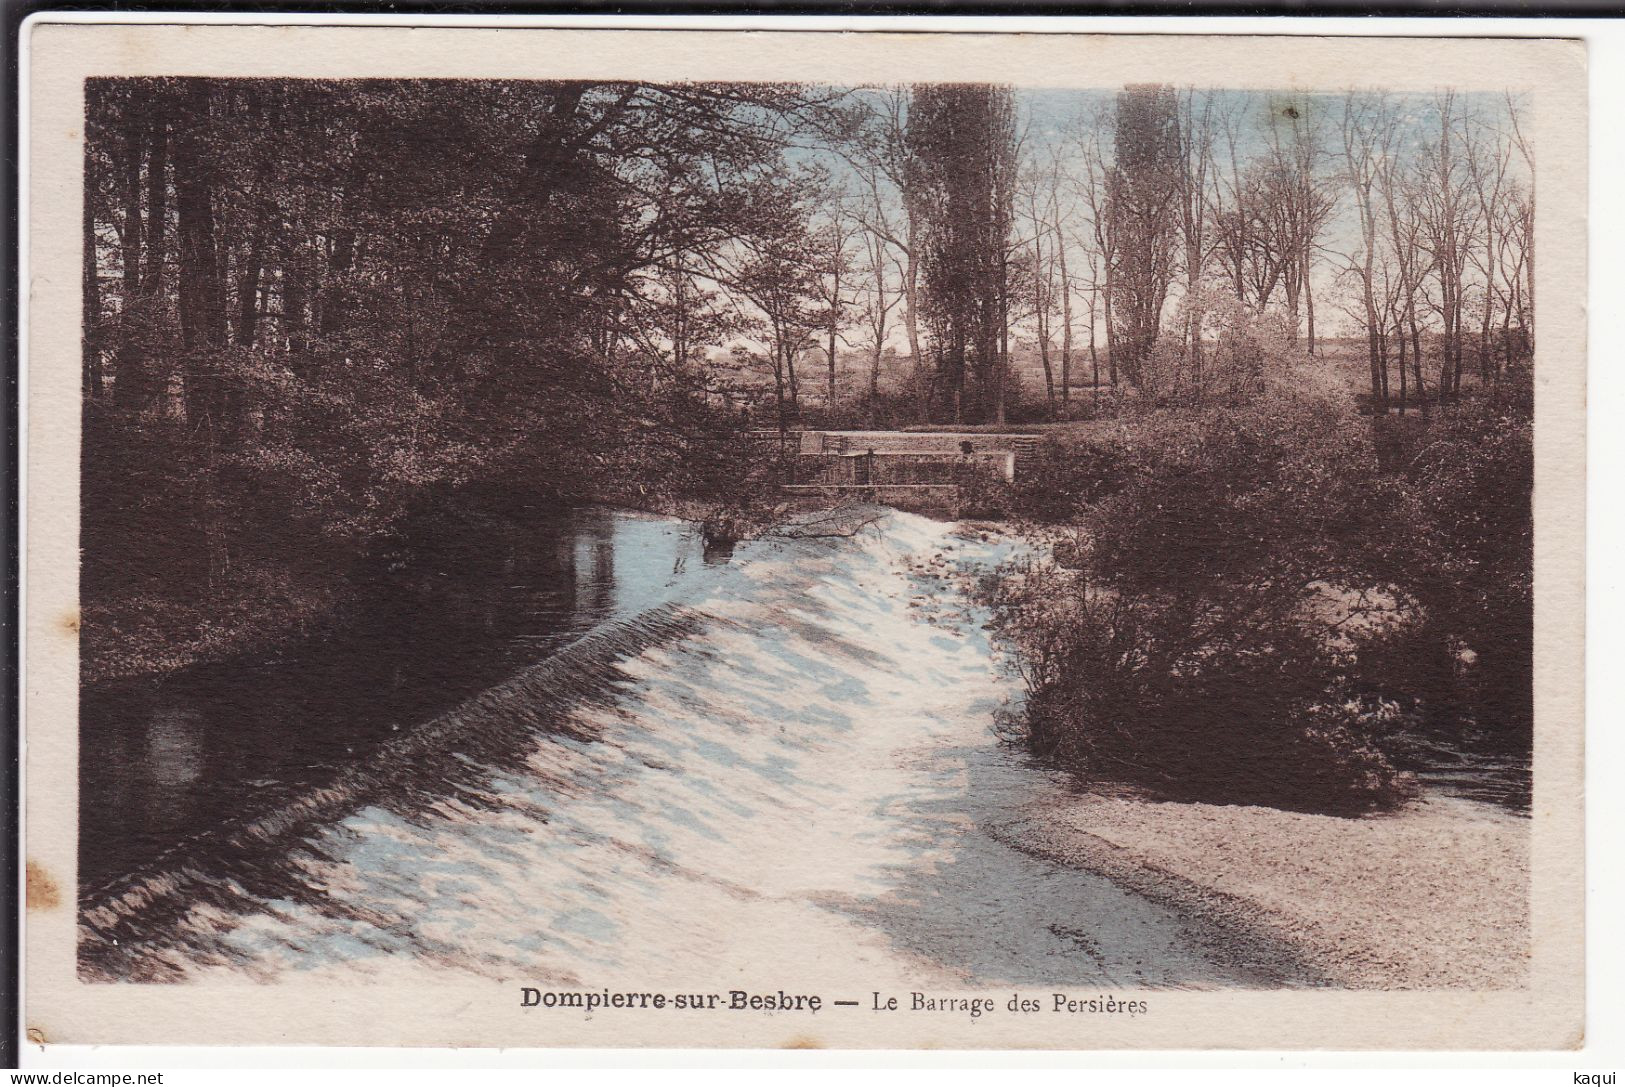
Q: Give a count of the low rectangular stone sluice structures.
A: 1